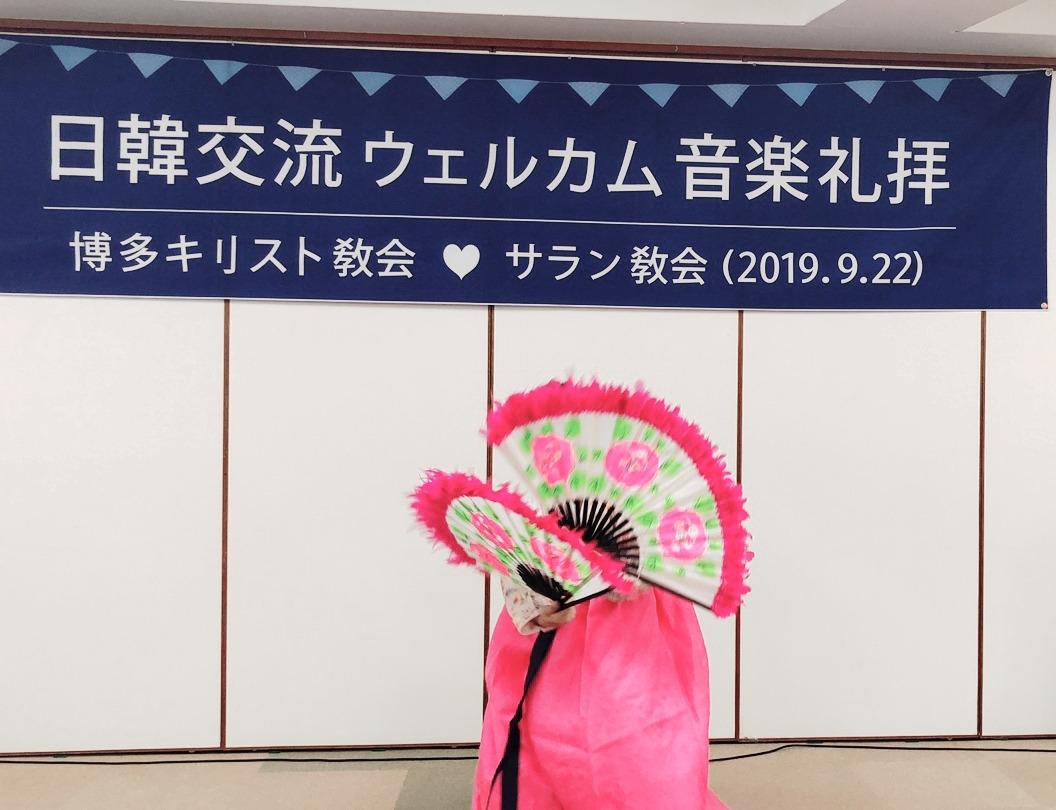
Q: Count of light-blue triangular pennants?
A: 15